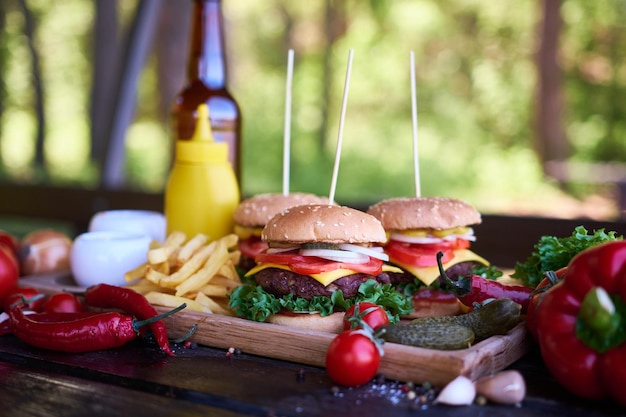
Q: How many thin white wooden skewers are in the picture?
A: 3